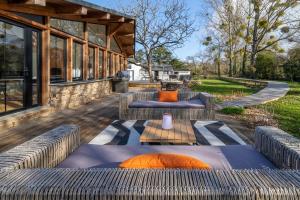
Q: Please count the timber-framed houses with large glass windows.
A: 1